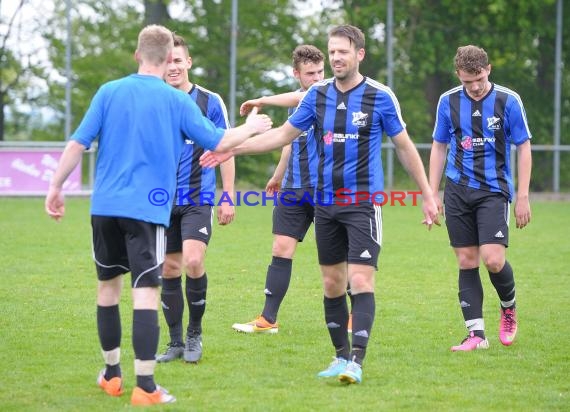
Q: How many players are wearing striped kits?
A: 4